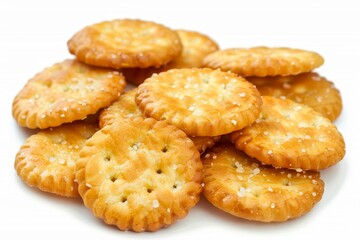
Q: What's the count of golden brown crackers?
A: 11